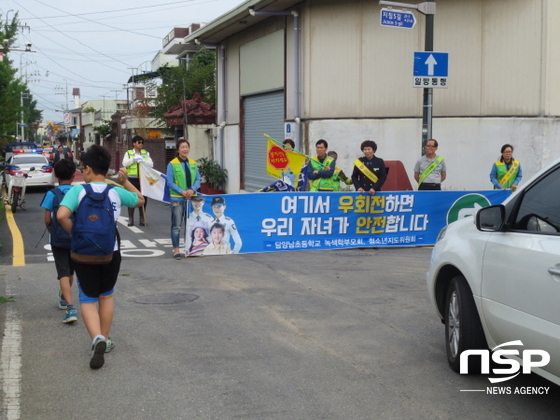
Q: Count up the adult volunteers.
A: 8